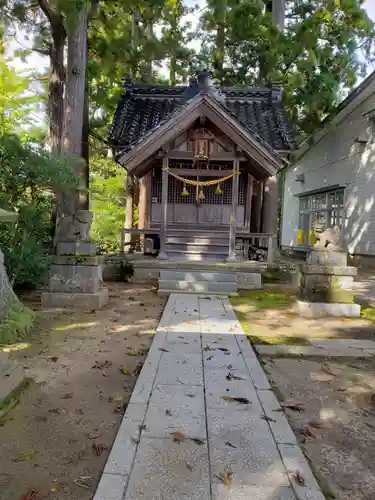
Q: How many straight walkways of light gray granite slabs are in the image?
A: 1